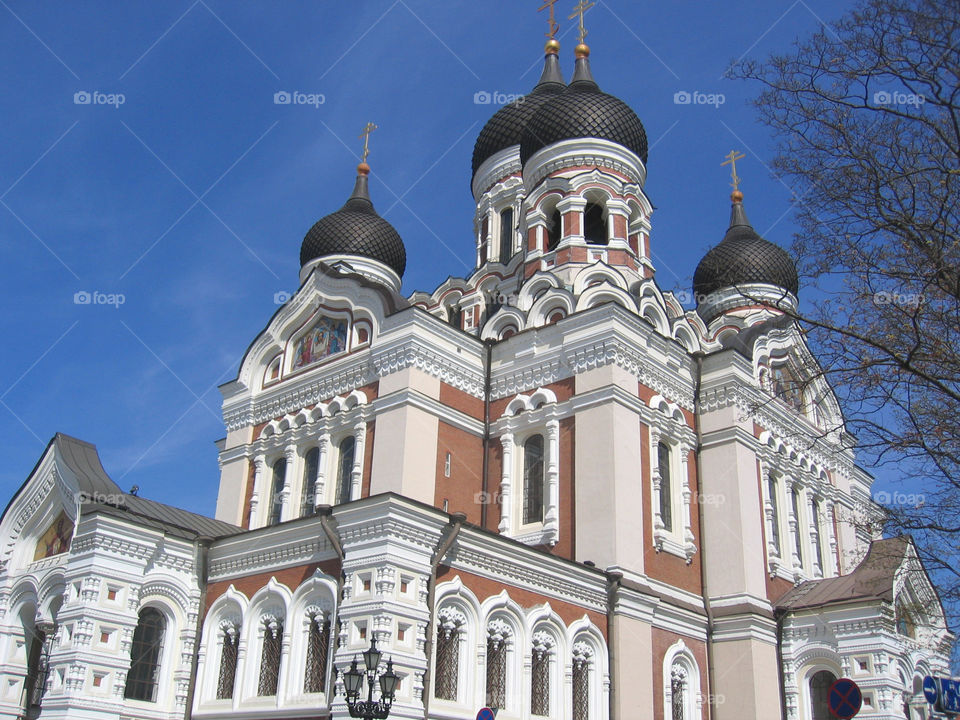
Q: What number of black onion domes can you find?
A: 4